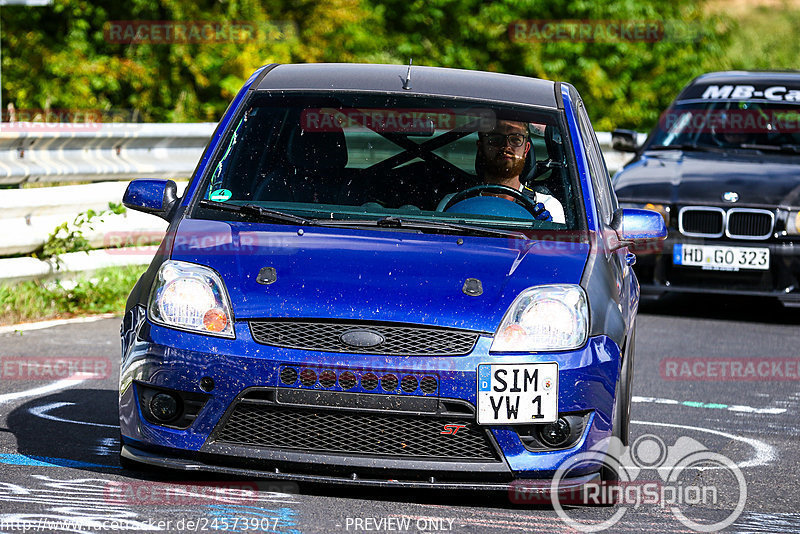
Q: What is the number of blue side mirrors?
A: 2